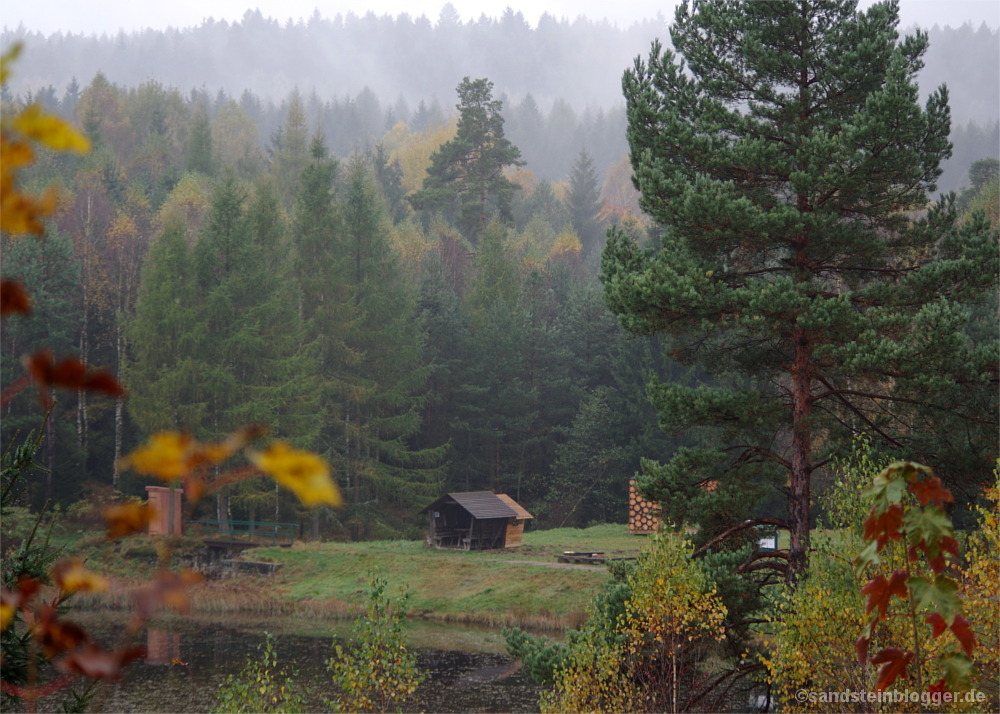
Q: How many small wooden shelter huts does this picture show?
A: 2